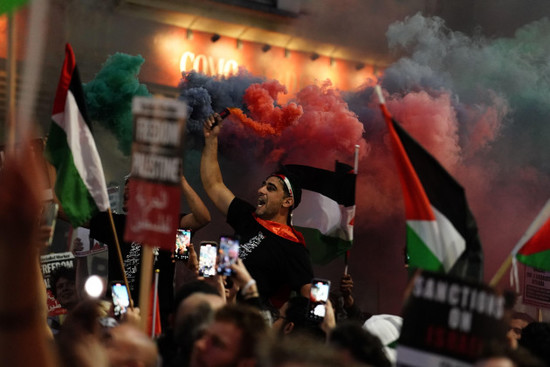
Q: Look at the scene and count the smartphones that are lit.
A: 5